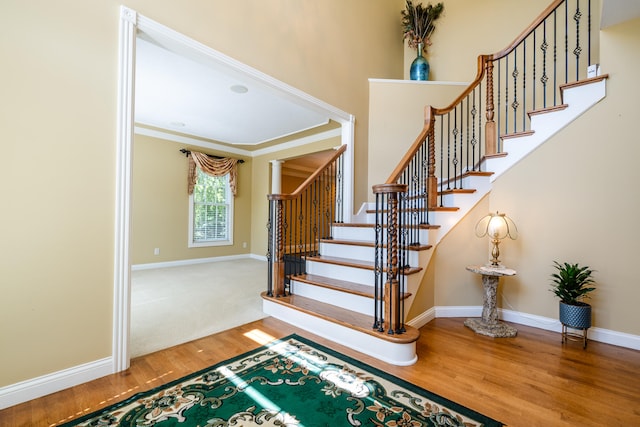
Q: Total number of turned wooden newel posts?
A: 4